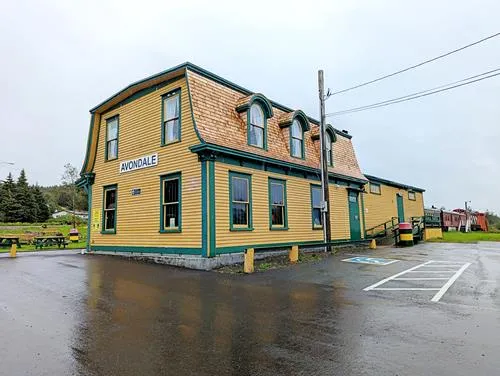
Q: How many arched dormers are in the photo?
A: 3